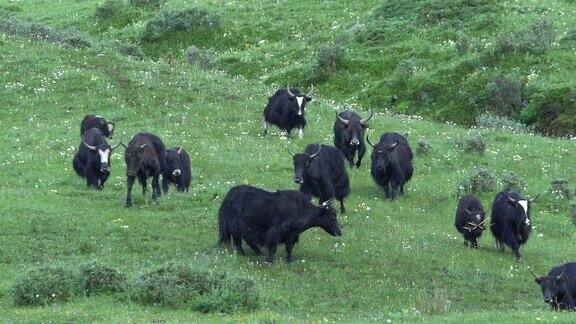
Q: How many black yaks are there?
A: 12